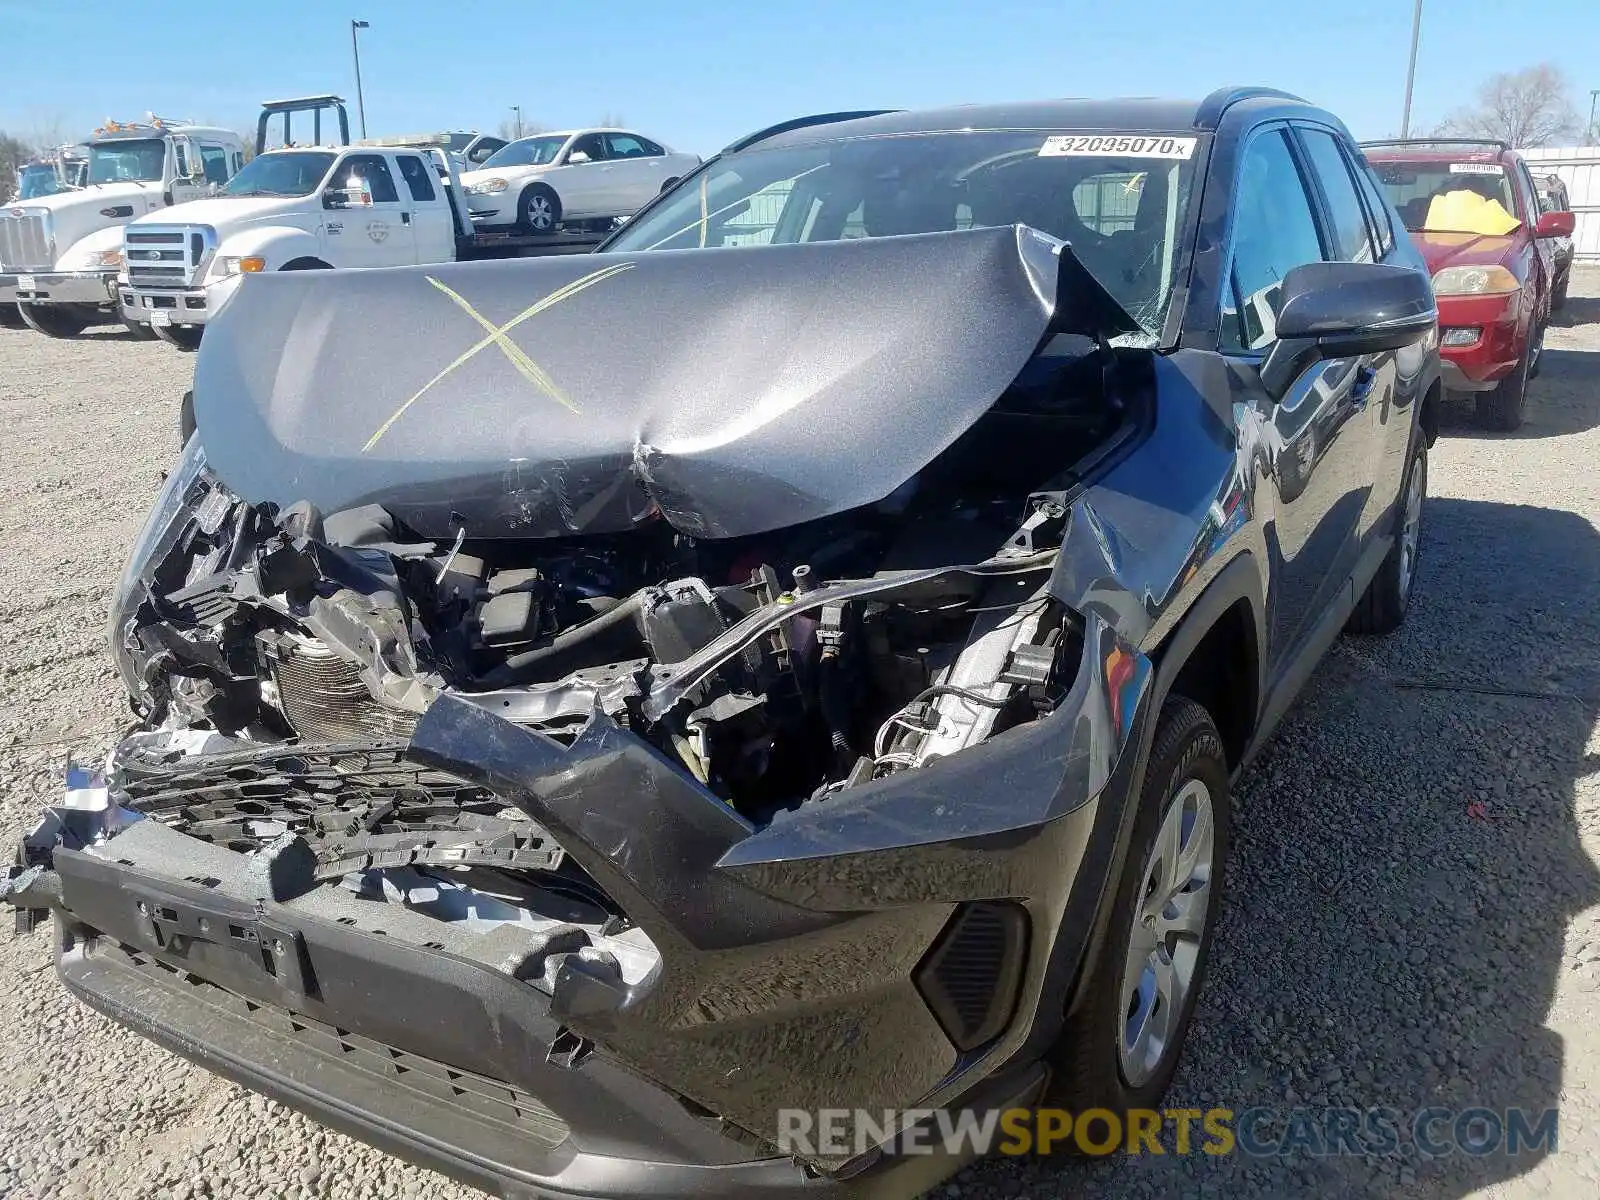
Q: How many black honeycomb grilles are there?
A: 1